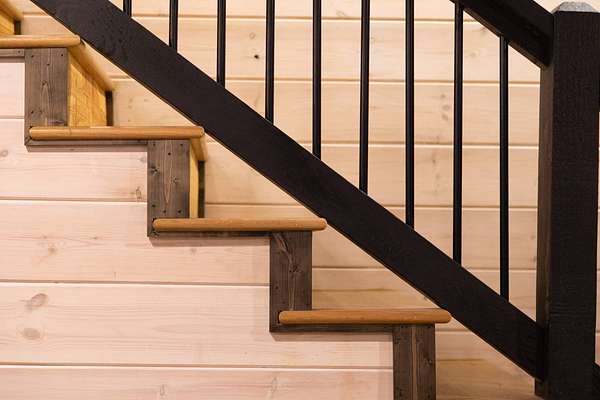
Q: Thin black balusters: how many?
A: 9